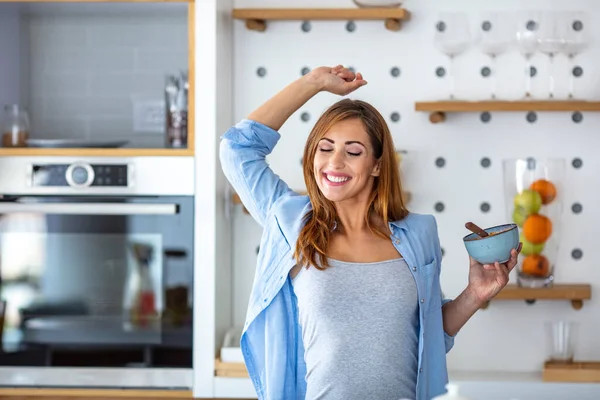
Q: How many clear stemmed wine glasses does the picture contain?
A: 5